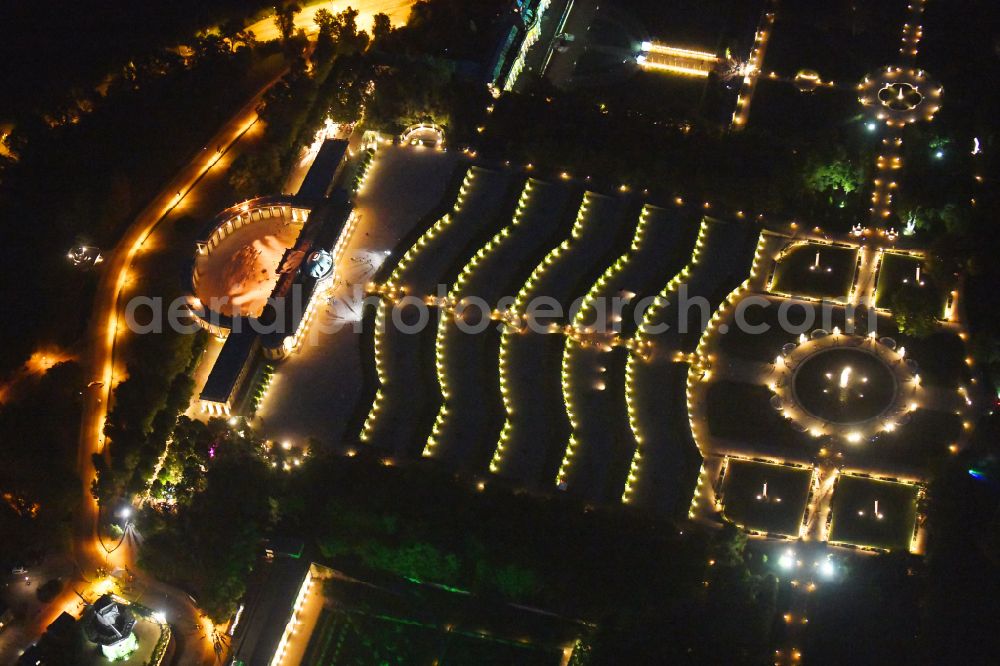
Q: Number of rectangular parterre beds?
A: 4